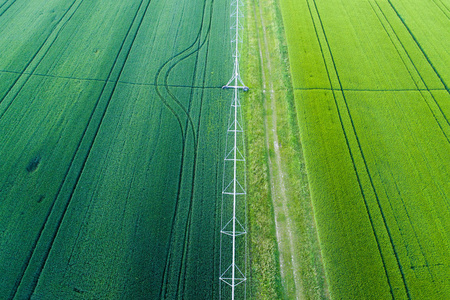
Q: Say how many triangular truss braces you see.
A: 11